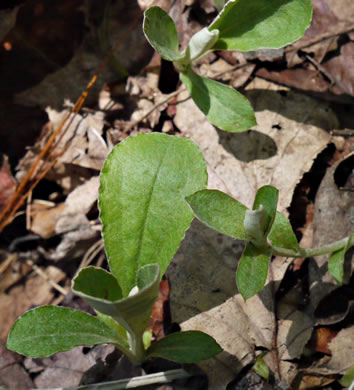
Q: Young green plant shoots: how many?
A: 3